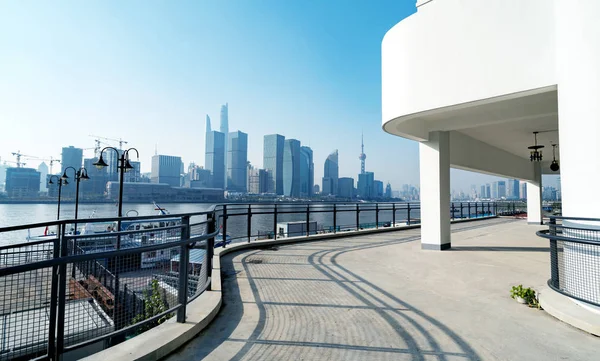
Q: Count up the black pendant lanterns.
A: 2